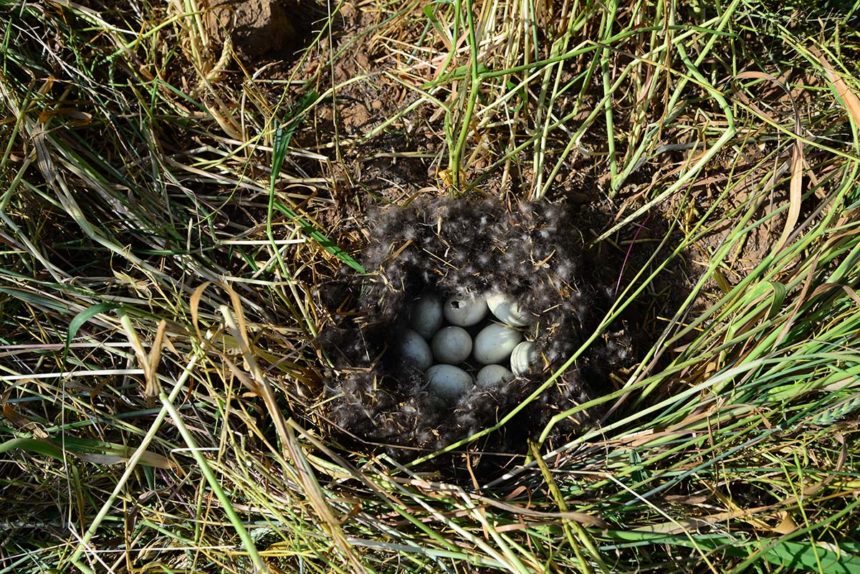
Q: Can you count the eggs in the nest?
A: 9